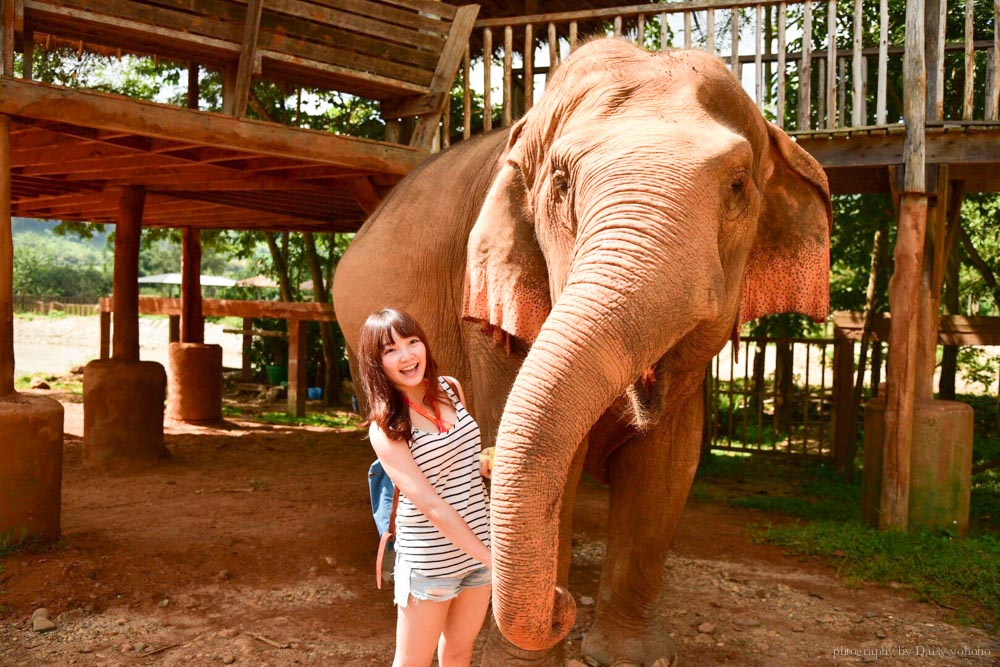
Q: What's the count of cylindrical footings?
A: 4